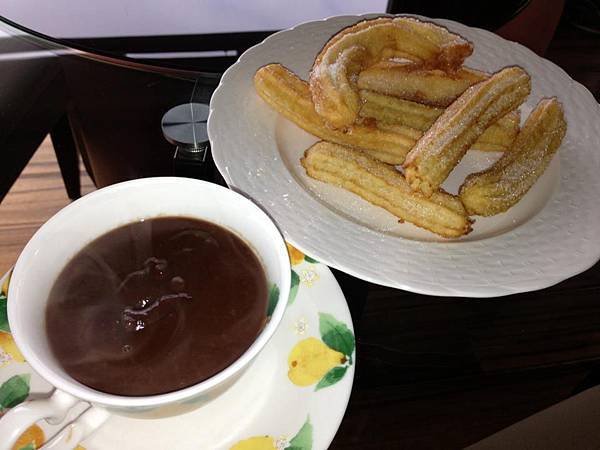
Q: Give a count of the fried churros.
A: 7